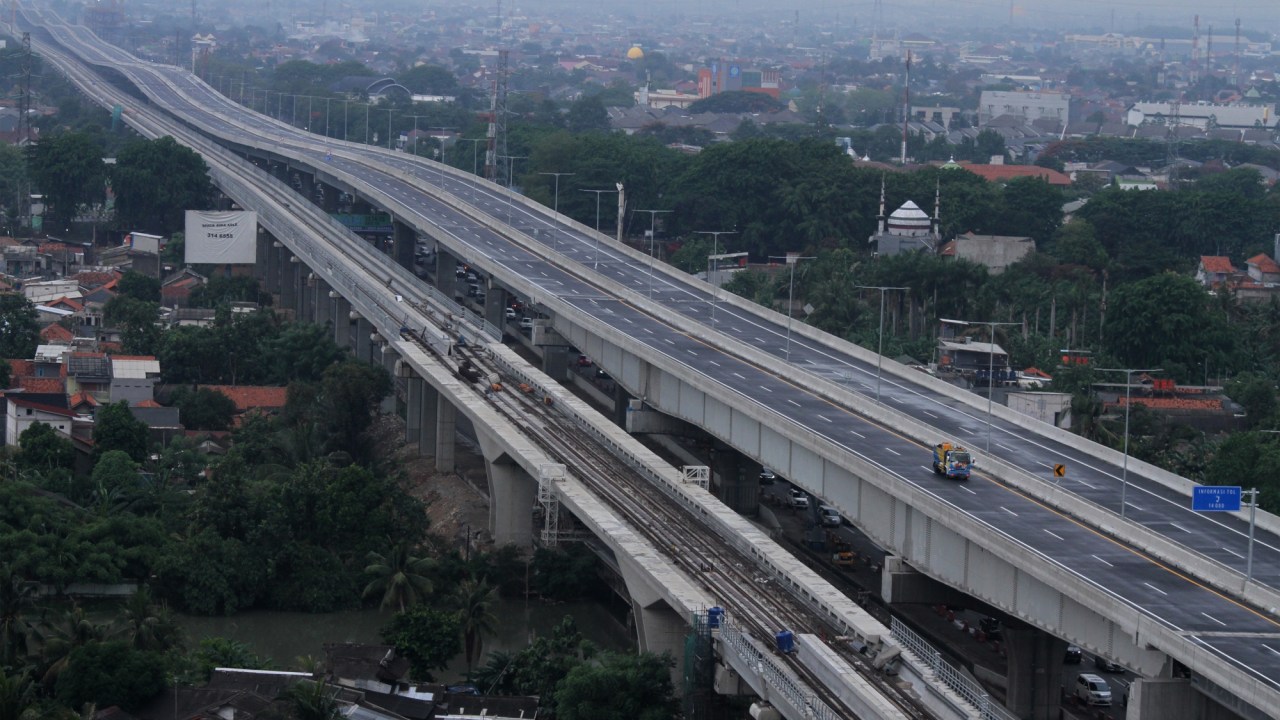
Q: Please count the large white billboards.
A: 1